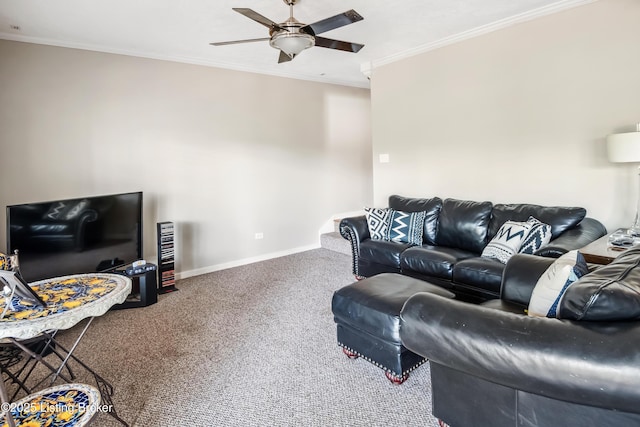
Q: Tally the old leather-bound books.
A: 0